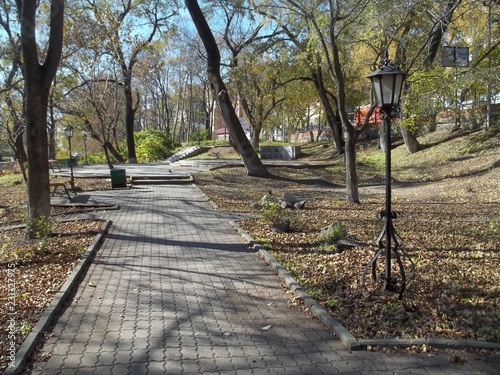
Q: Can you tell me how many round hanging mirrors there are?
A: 0